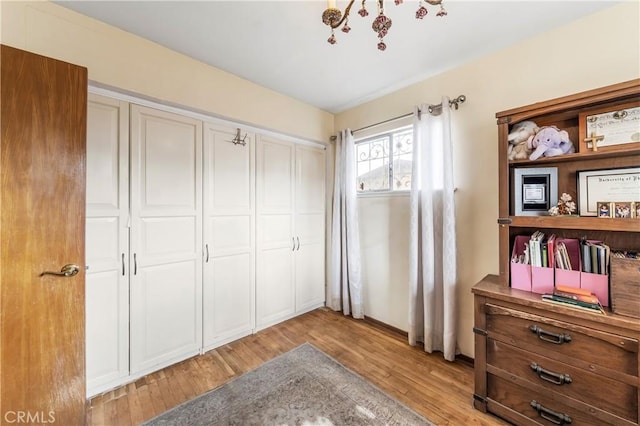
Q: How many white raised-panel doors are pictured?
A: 5